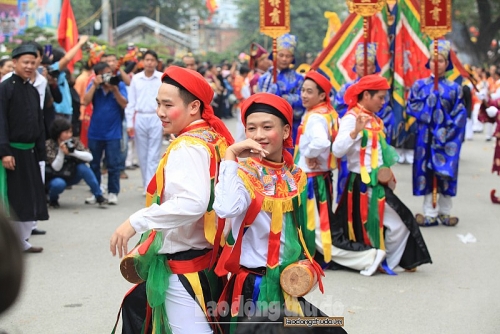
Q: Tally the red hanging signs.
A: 3